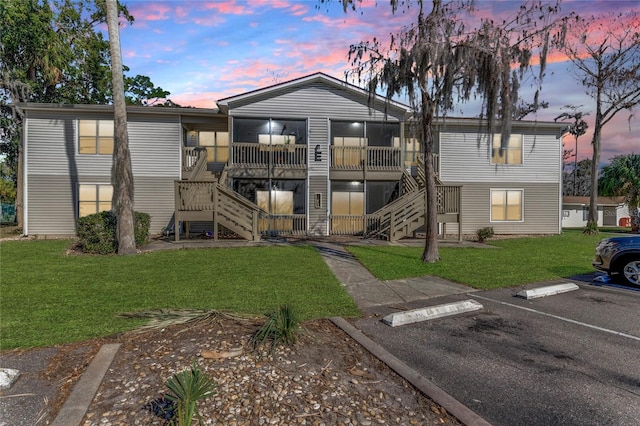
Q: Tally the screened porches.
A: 4